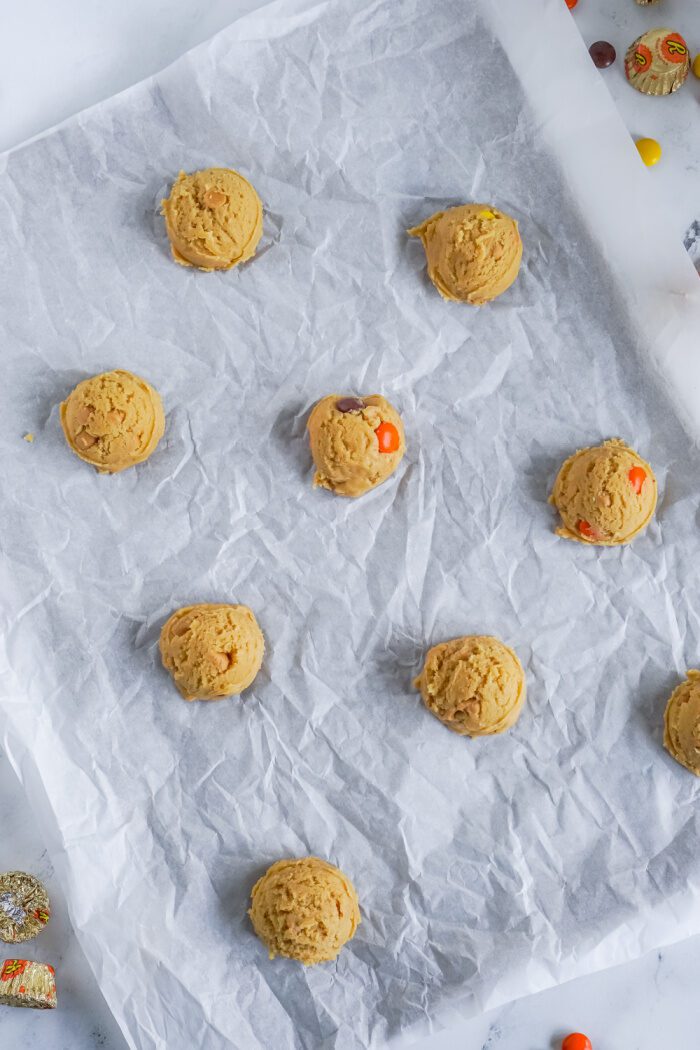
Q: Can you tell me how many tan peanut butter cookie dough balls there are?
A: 9